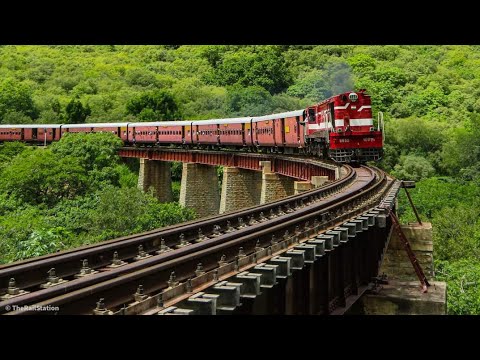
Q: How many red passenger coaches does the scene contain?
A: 5